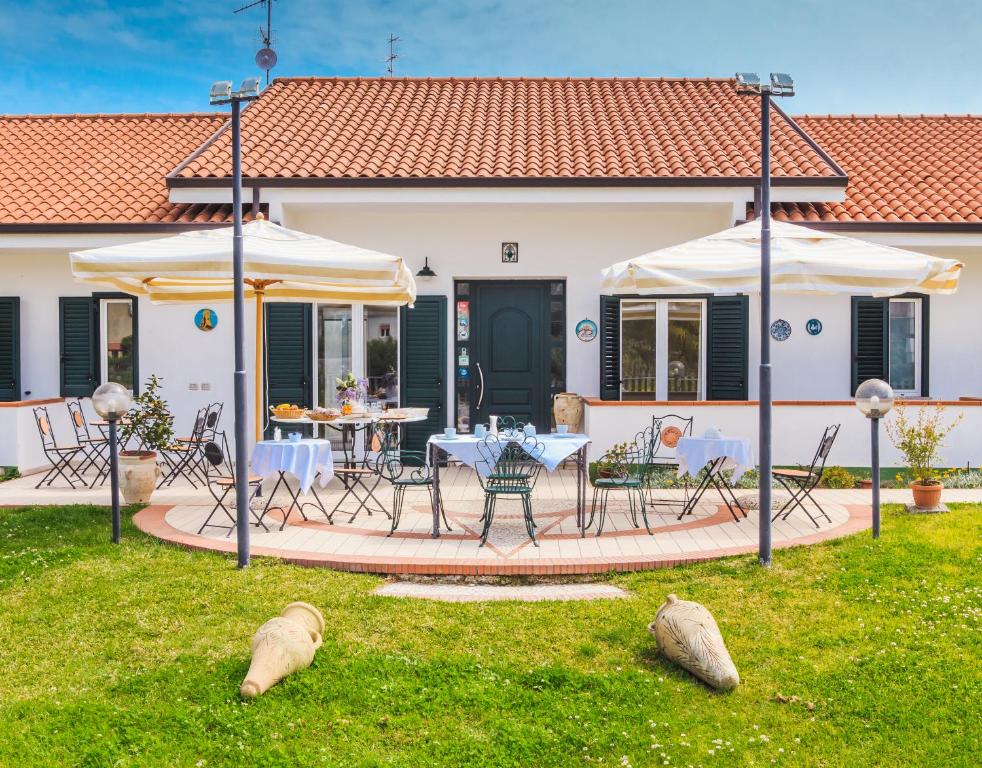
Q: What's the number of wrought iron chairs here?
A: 12